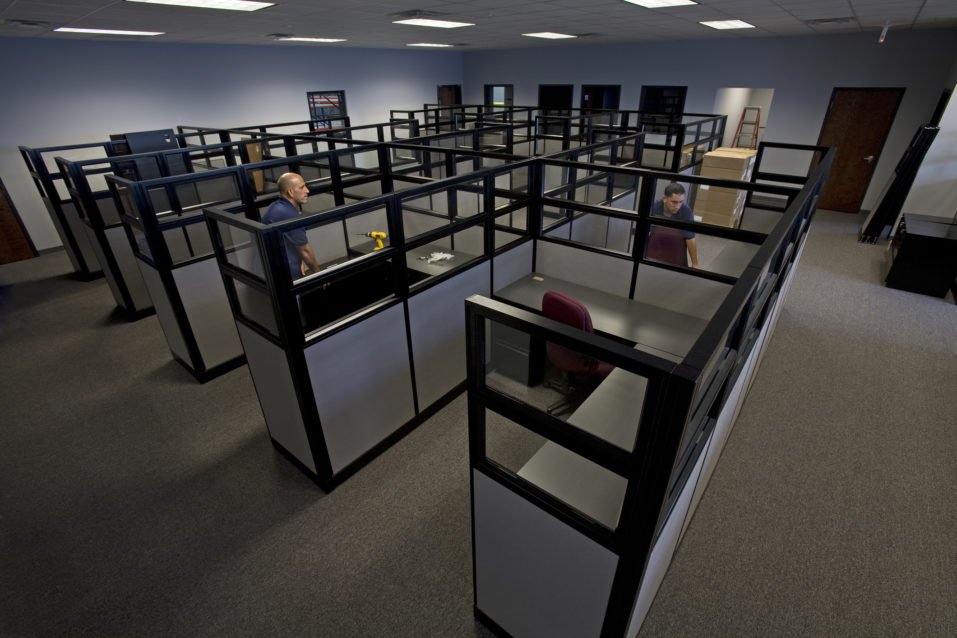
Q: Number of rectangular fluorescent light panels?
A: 8